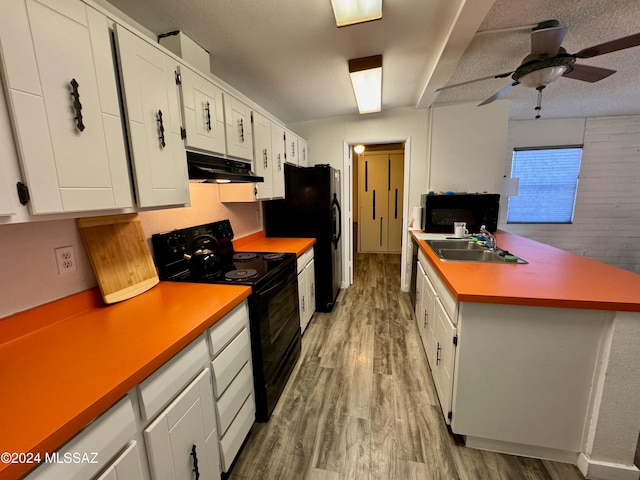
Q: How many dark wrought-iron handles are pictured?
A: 14